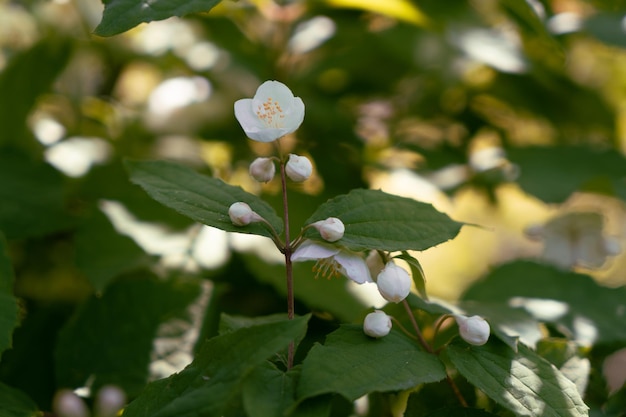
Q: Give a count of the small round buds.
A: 7